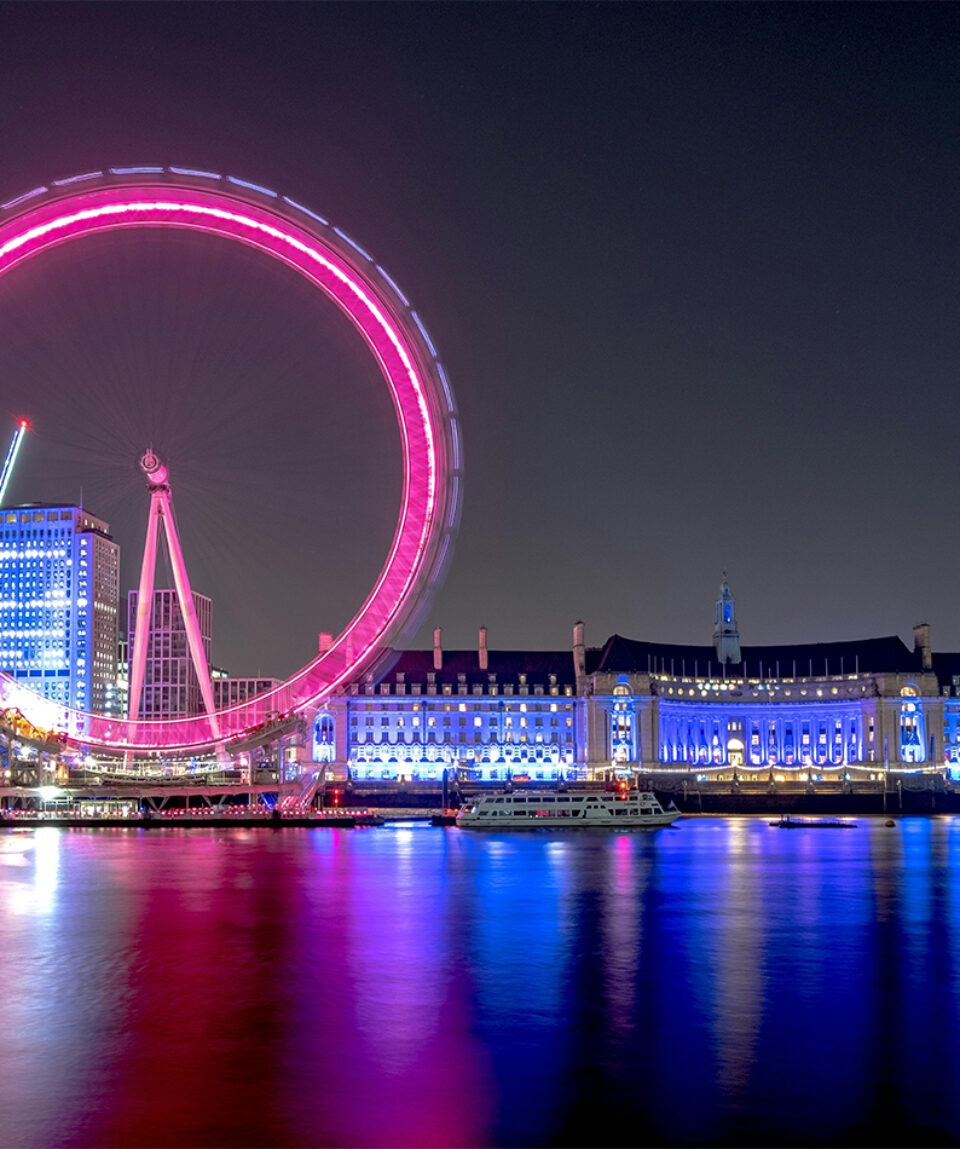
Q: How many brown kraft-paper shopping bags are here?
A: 0